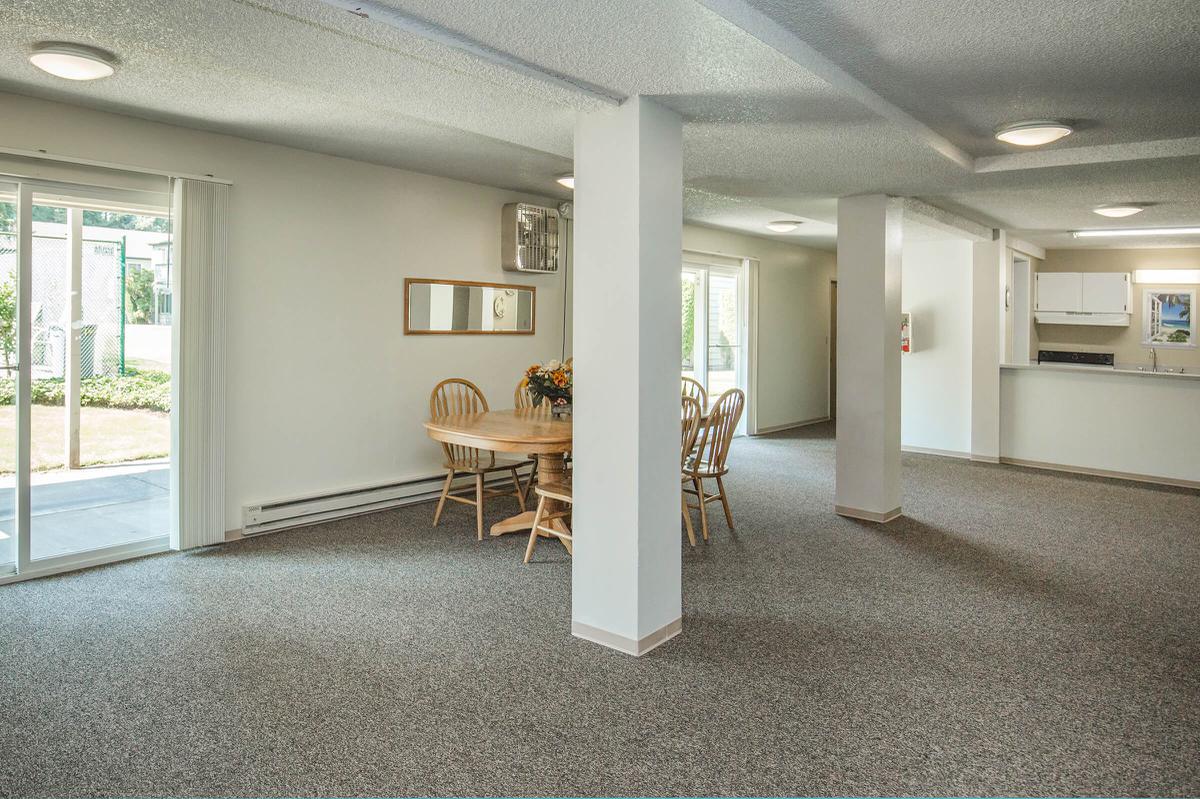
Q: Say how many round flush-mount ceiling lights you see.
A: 5